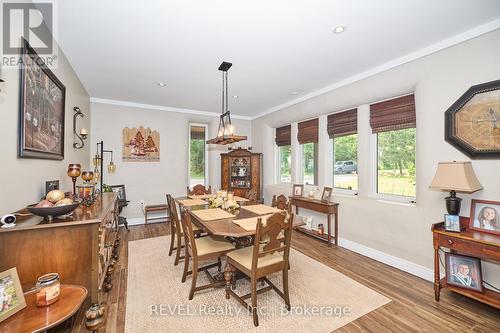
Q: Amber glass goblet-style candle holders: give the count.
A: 2